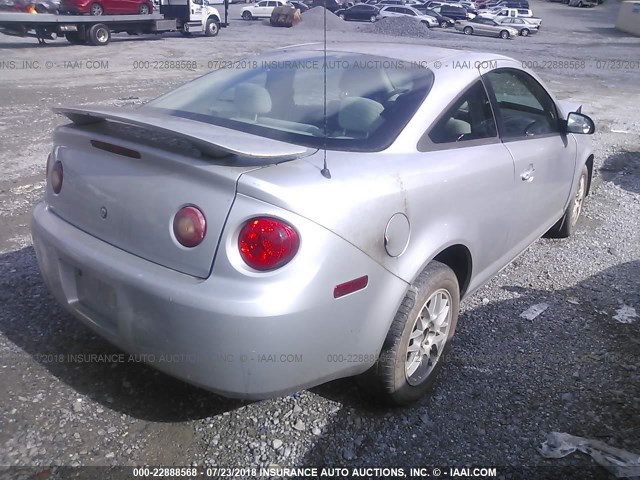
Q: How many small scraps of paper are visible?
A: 2